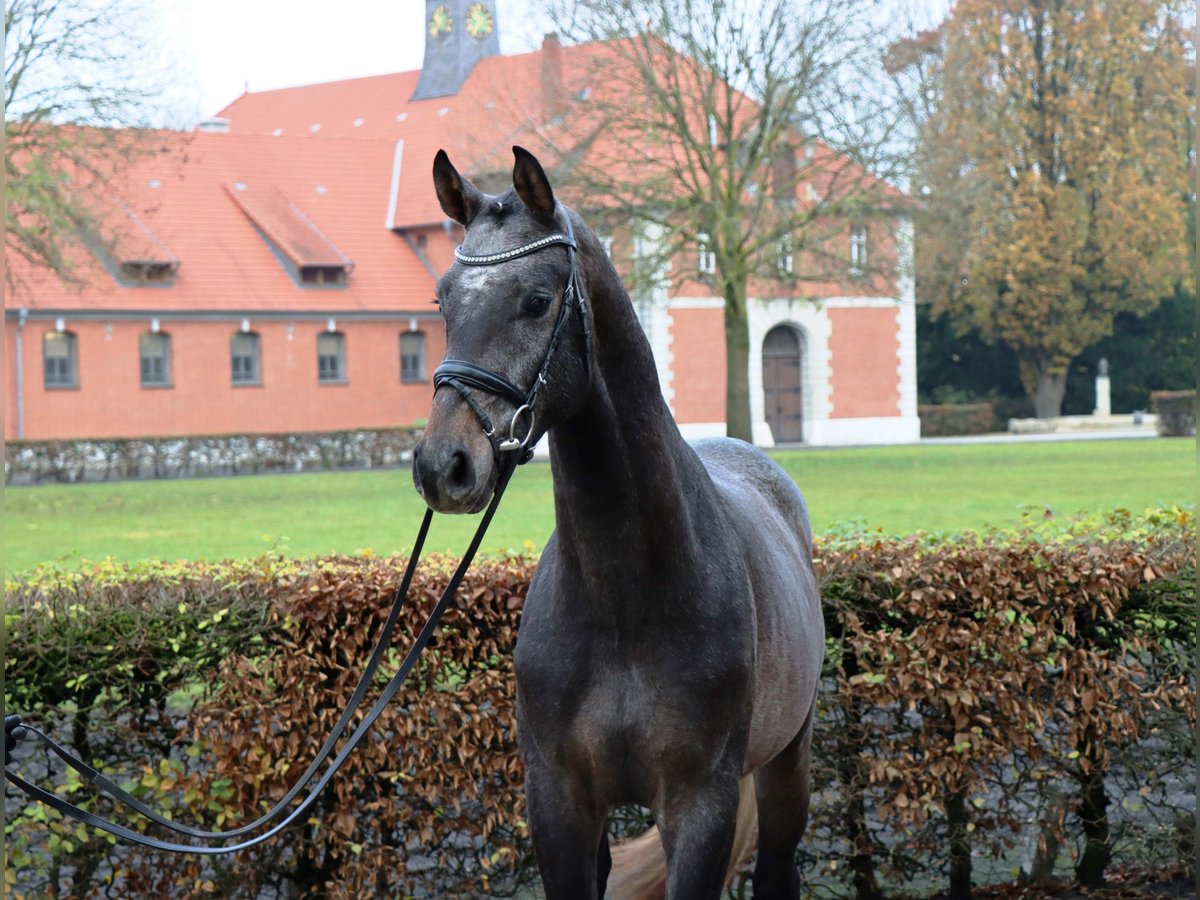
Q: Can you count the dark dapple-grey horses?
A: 1